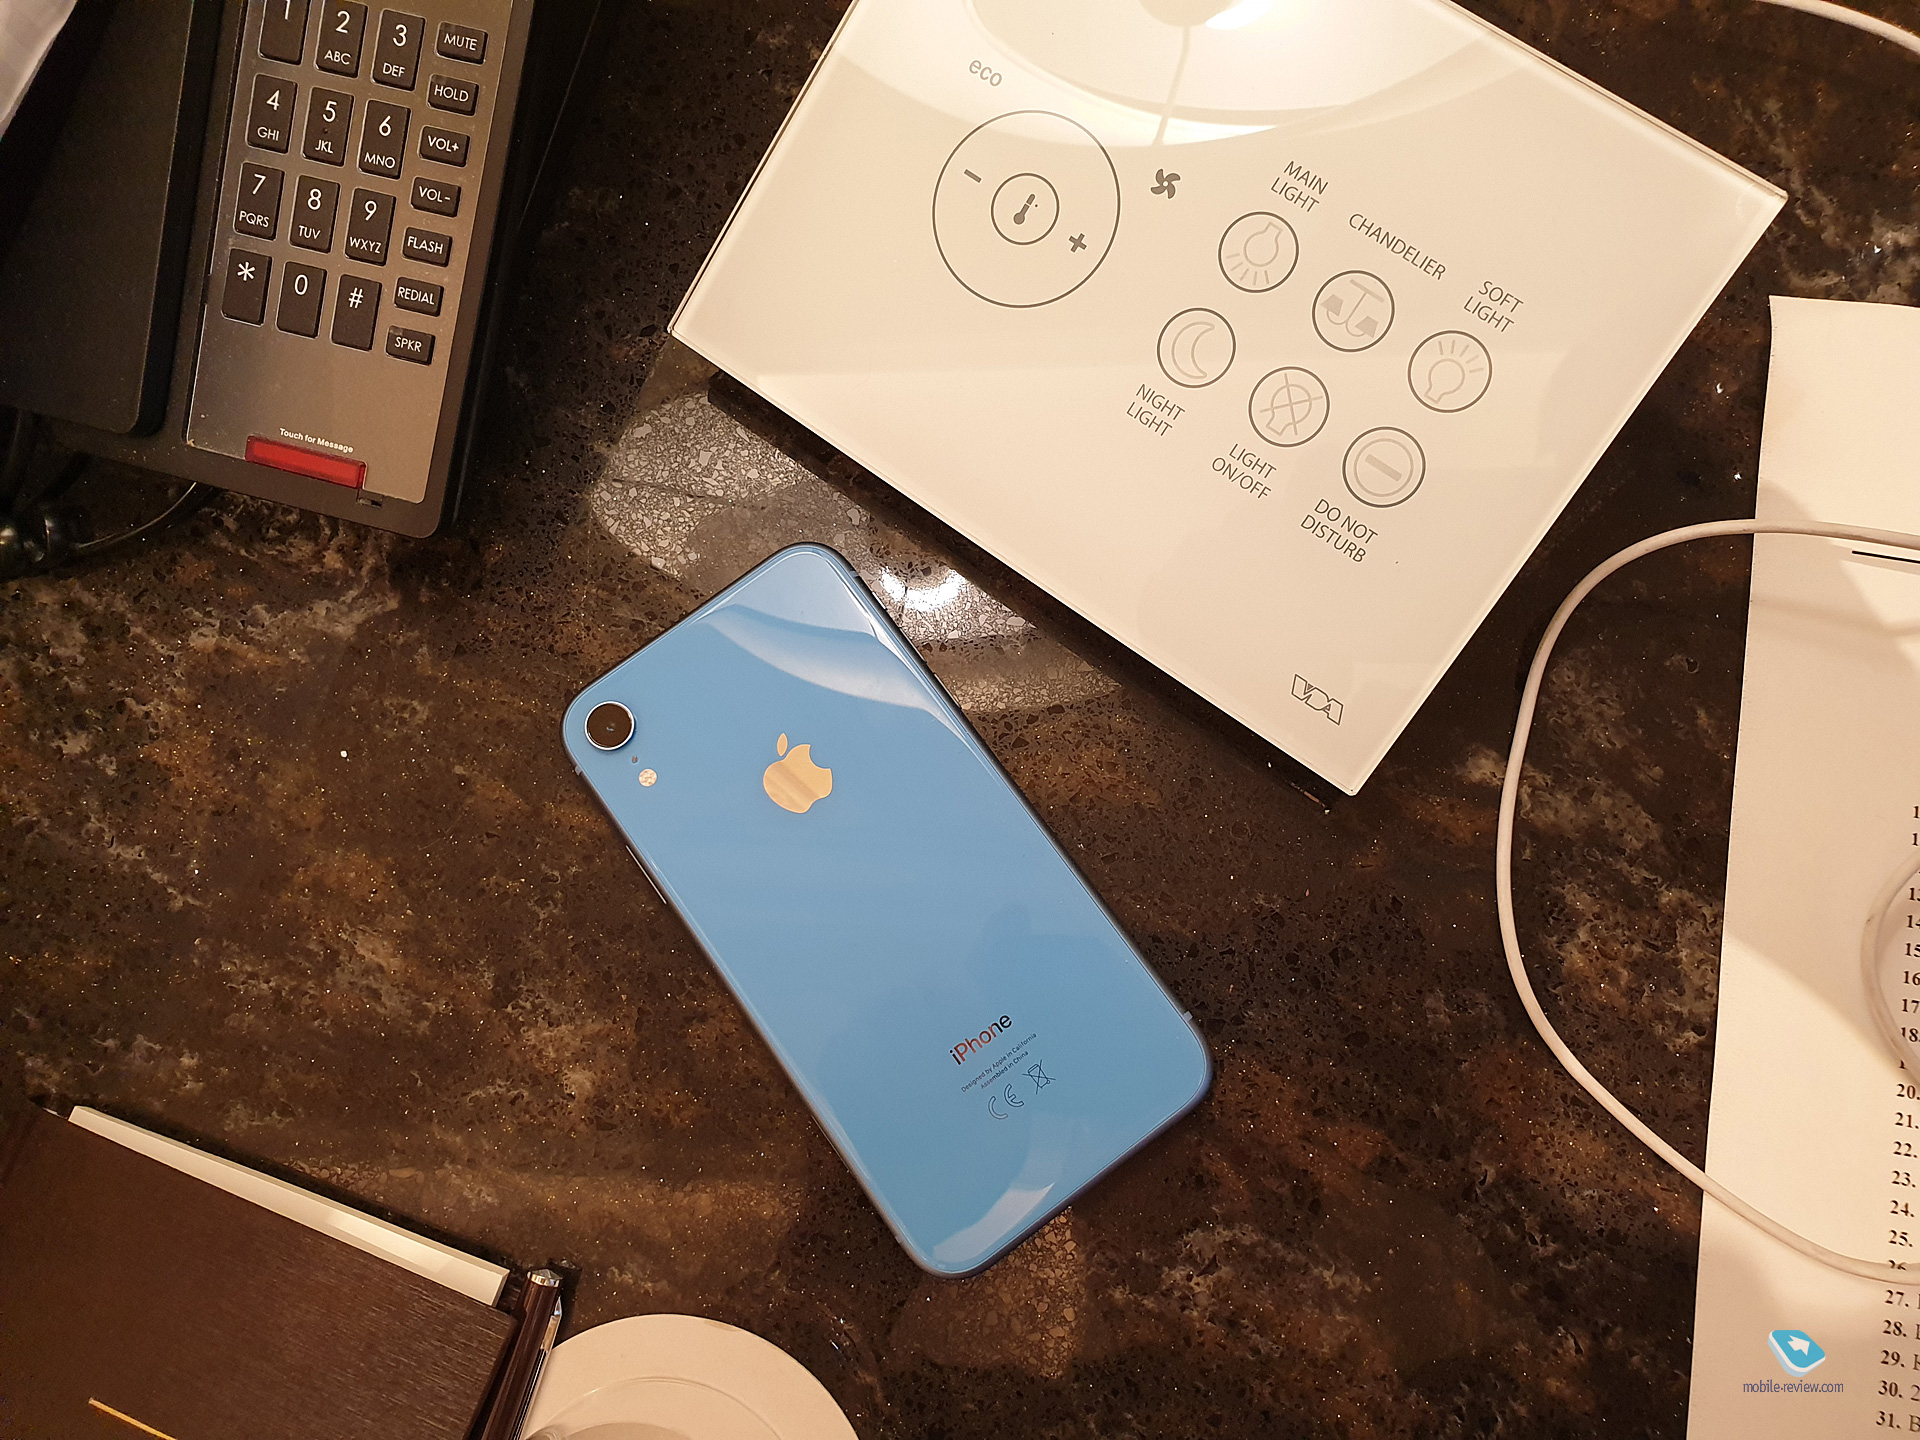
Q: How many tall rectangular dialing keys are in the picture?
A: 12